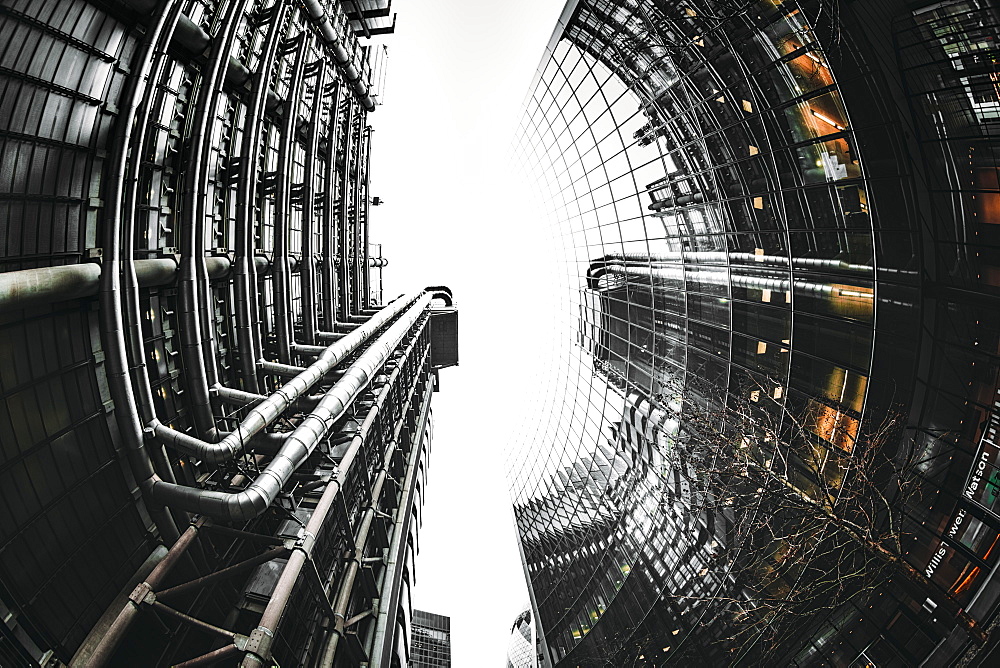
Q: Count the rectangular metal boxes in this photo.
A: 1